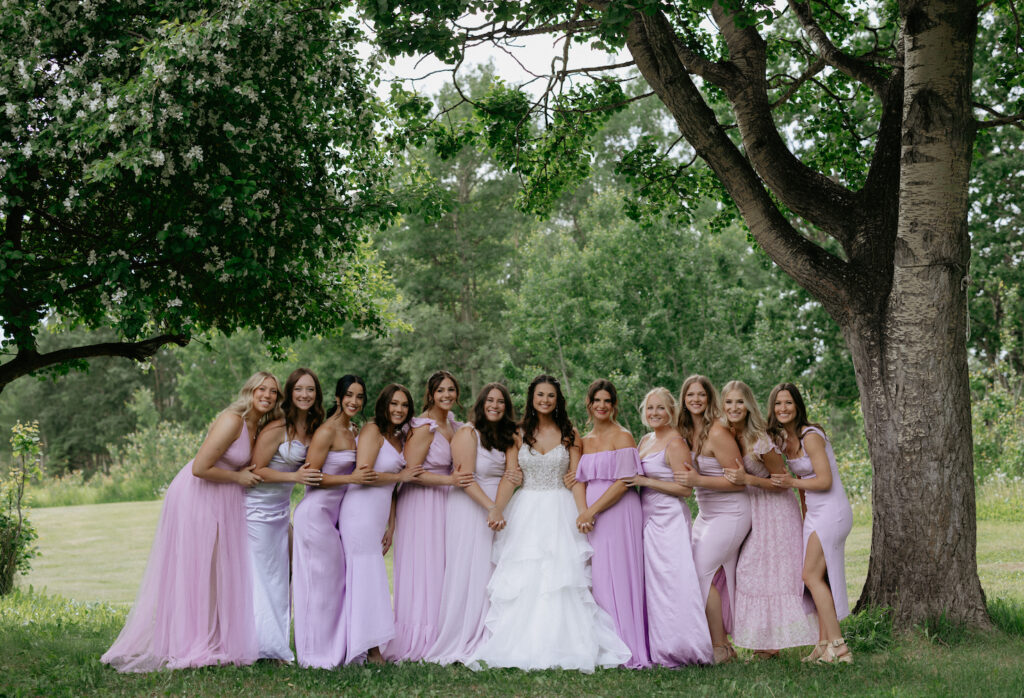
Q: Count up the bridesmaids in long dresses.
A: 11